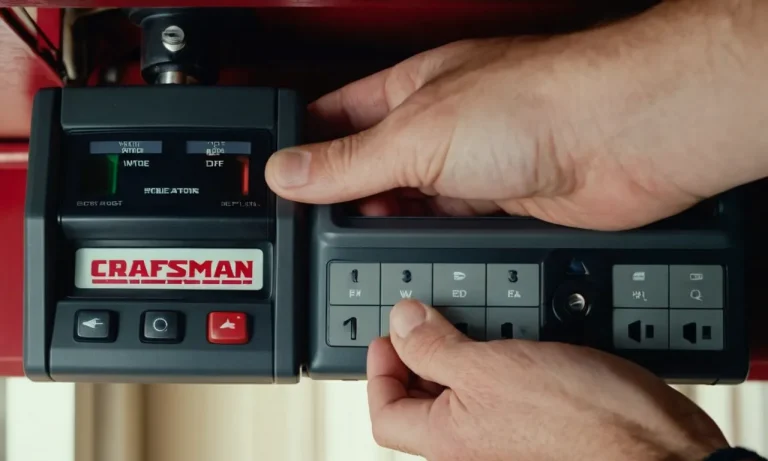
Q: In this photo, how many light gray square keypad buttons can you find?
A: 12